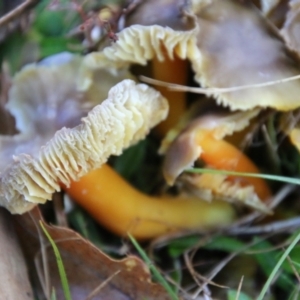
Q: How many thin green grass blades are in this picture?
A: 4